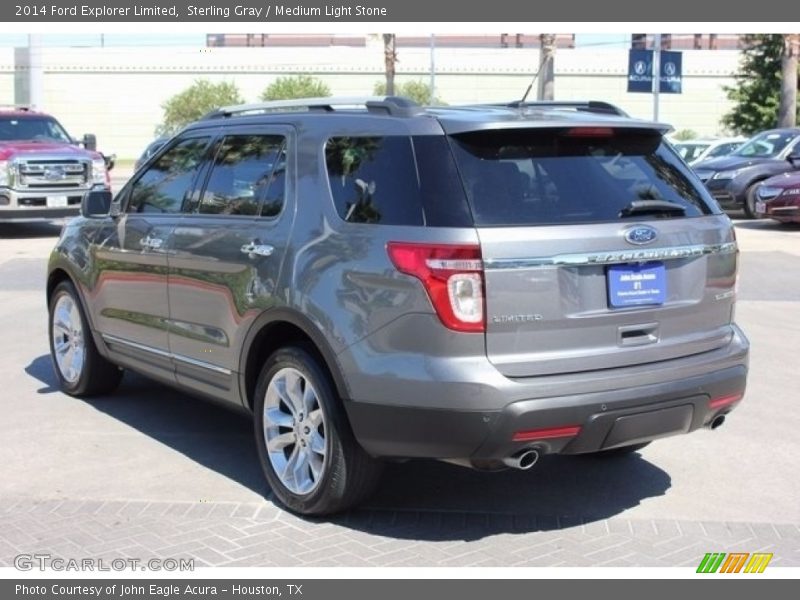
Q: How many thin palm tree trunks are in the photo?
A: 3